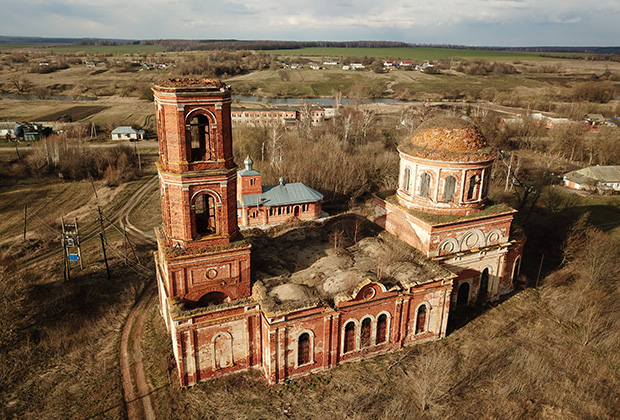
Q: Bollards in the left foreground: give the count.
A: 0